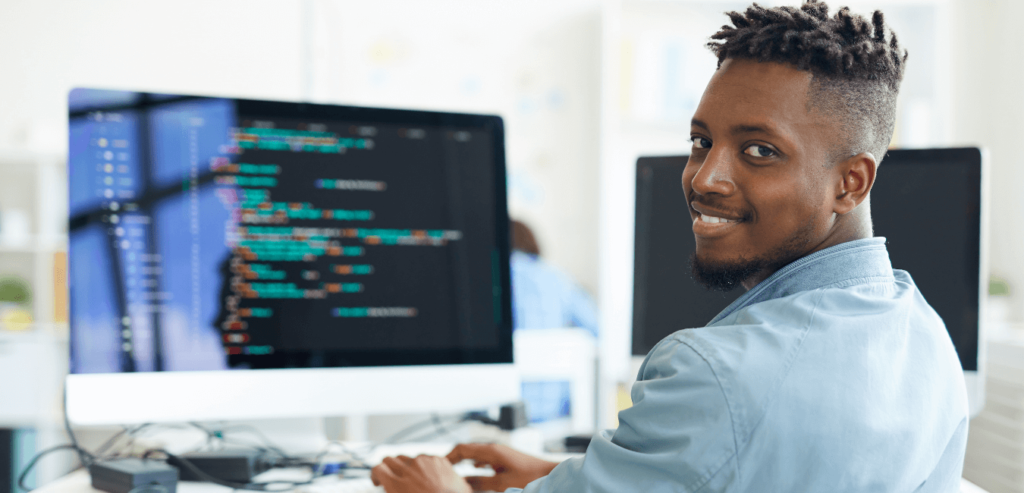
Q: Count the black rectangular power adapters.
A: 2